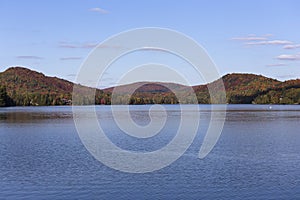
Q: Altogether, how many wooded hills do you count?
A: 3